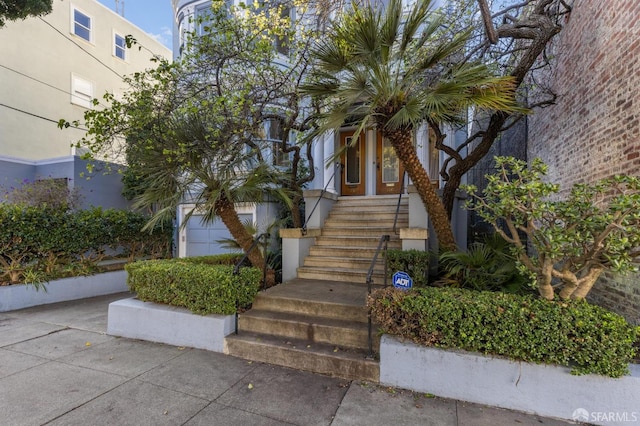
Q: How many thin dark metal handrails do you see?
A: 4